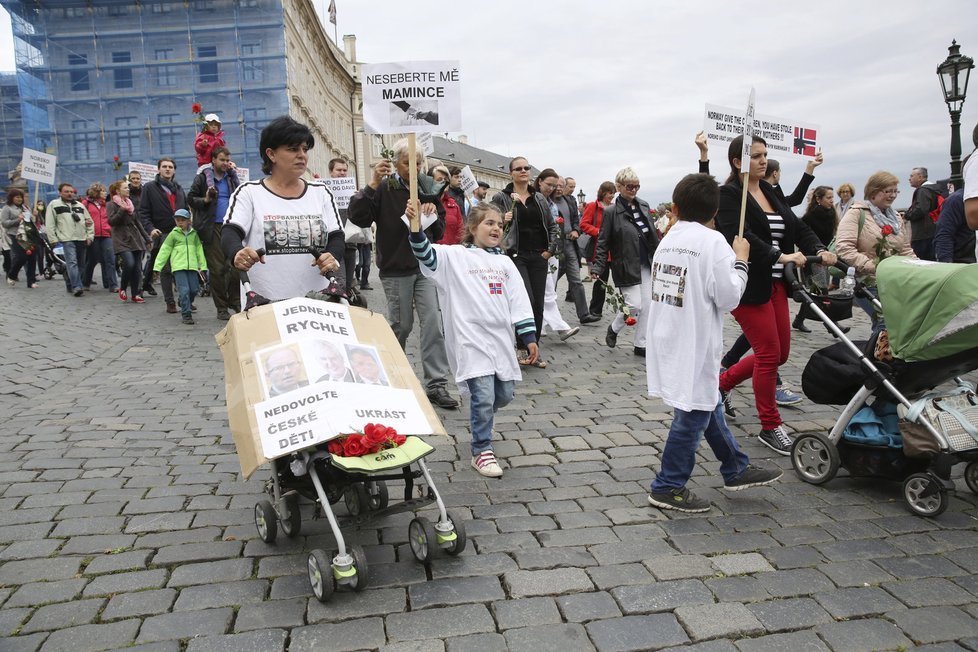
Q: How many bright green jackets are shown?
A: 1